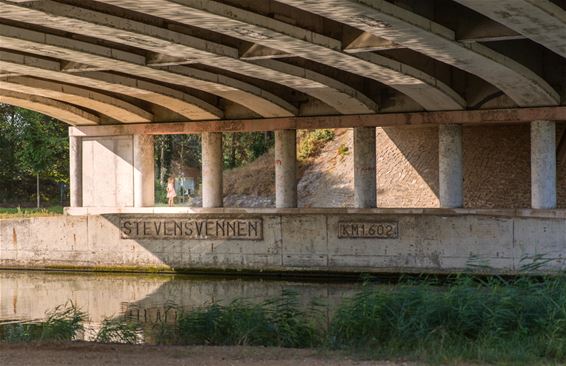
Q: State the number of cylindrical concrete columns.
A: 7